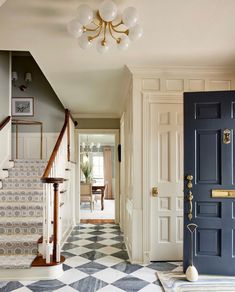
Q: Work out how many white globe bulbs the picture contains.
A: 8